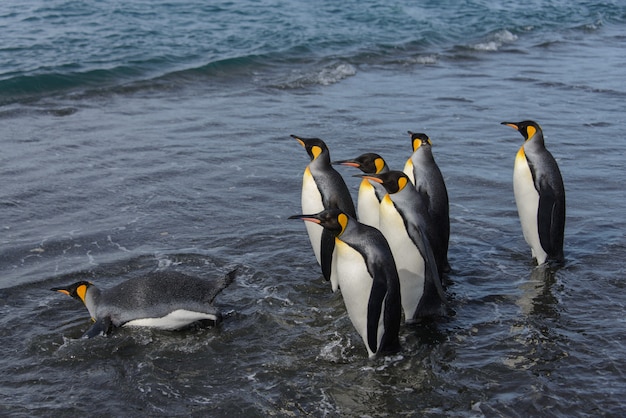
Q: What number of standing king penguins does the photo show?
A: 6